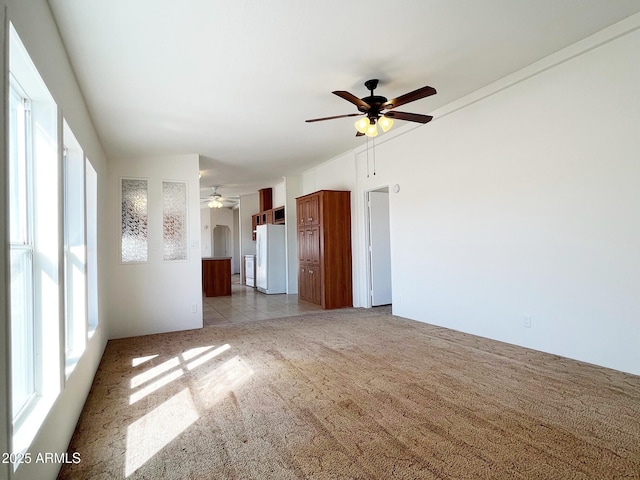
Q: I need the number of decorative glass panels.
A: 2